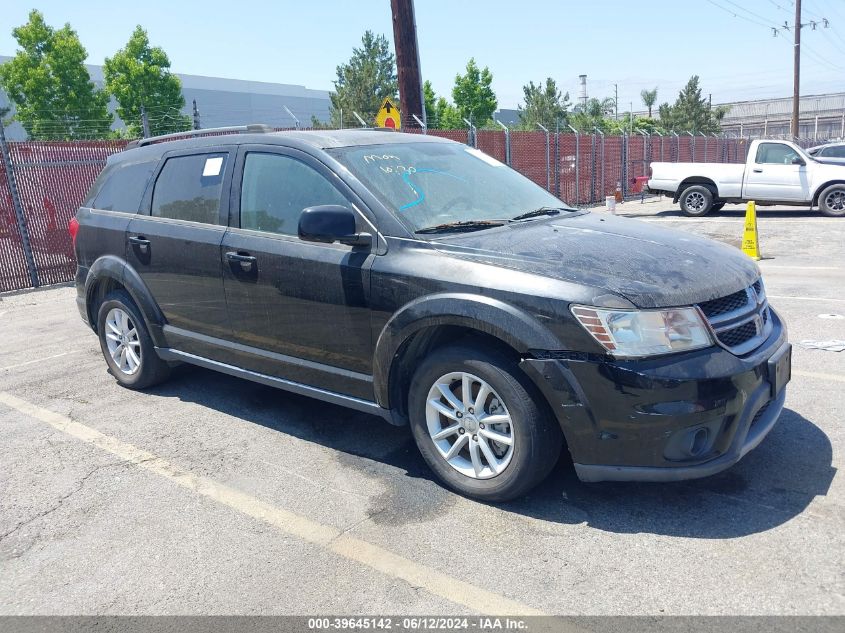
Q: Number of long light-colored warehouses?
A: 2